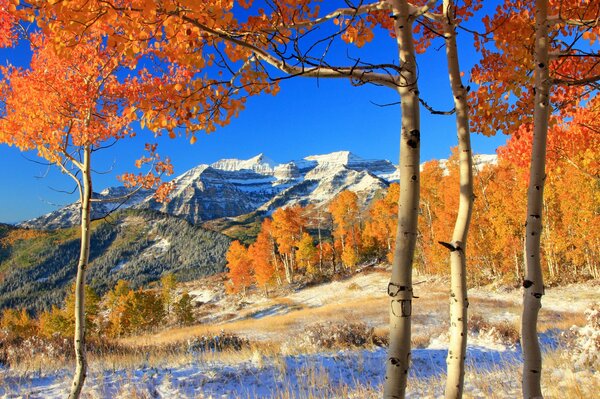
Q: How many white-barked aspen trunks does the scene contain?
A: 4